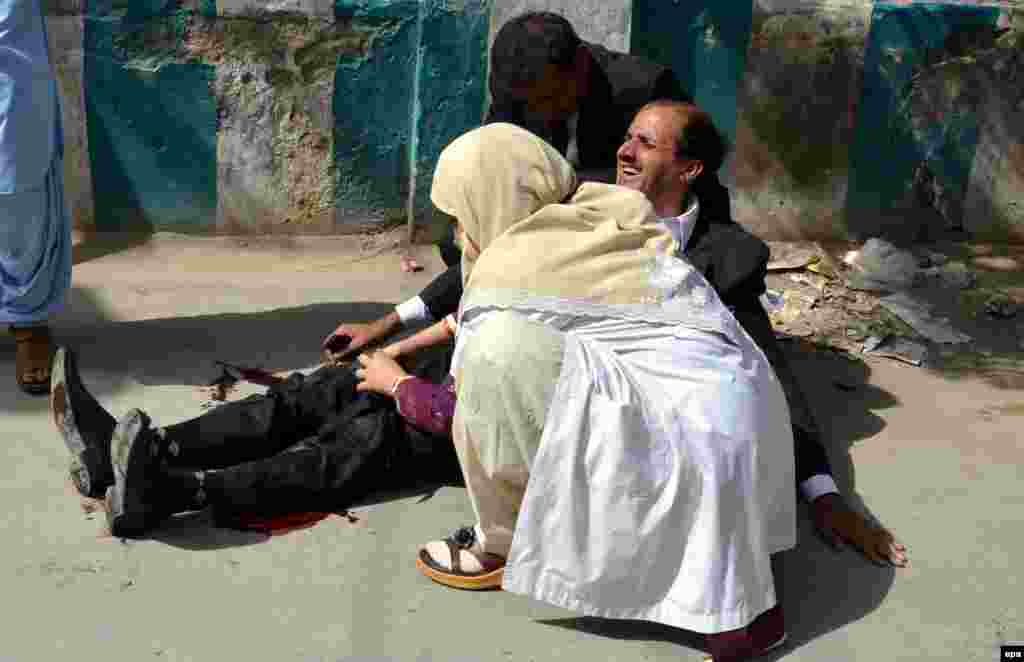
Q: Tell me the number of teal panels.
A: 4